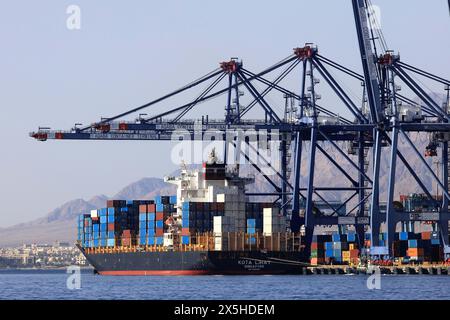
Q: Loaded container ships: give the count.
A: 1